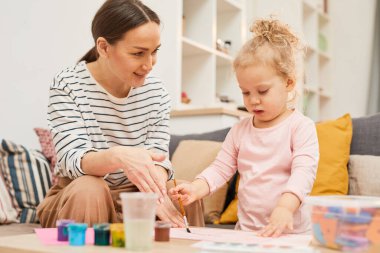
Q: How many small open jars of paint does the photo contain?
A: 5